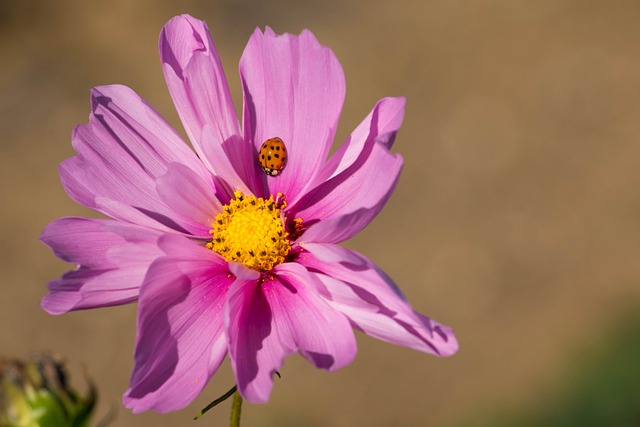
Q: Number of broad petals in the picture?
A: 8